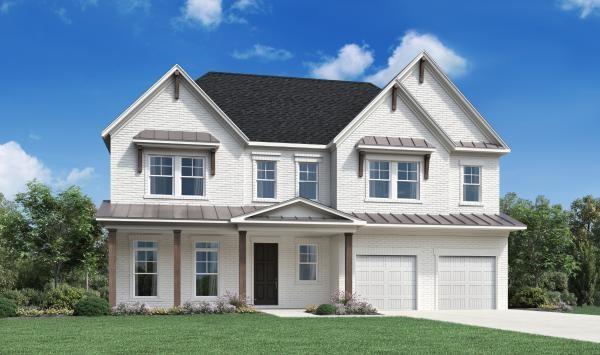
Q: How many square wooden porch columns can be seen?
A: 4